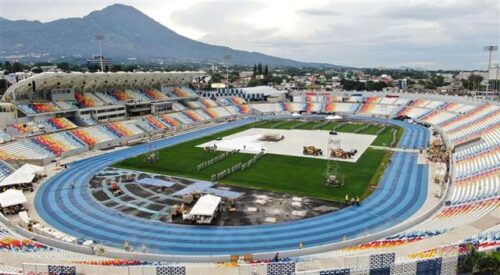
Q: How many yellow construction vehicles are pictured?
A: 2